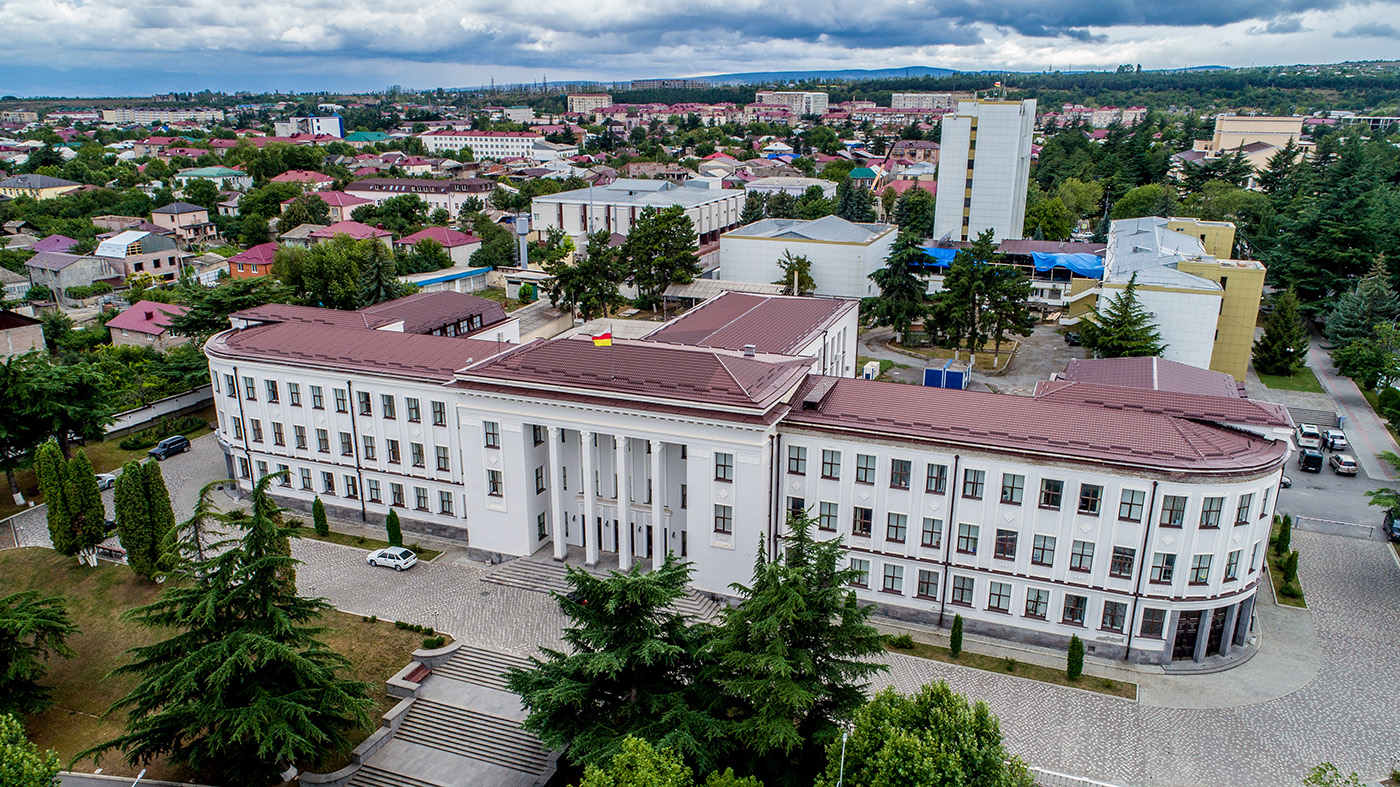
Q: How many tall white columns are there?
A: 4